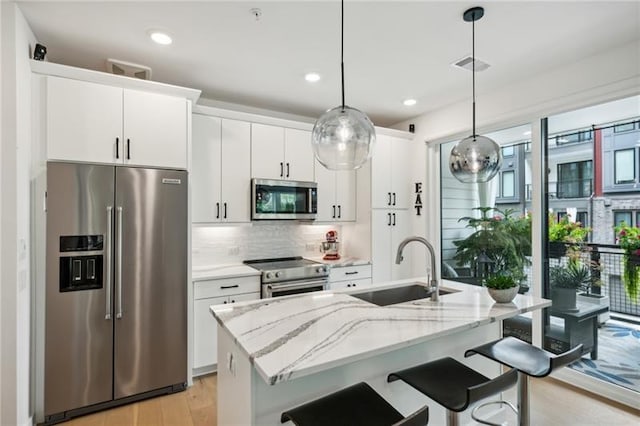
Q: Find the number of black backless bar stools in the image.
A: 3